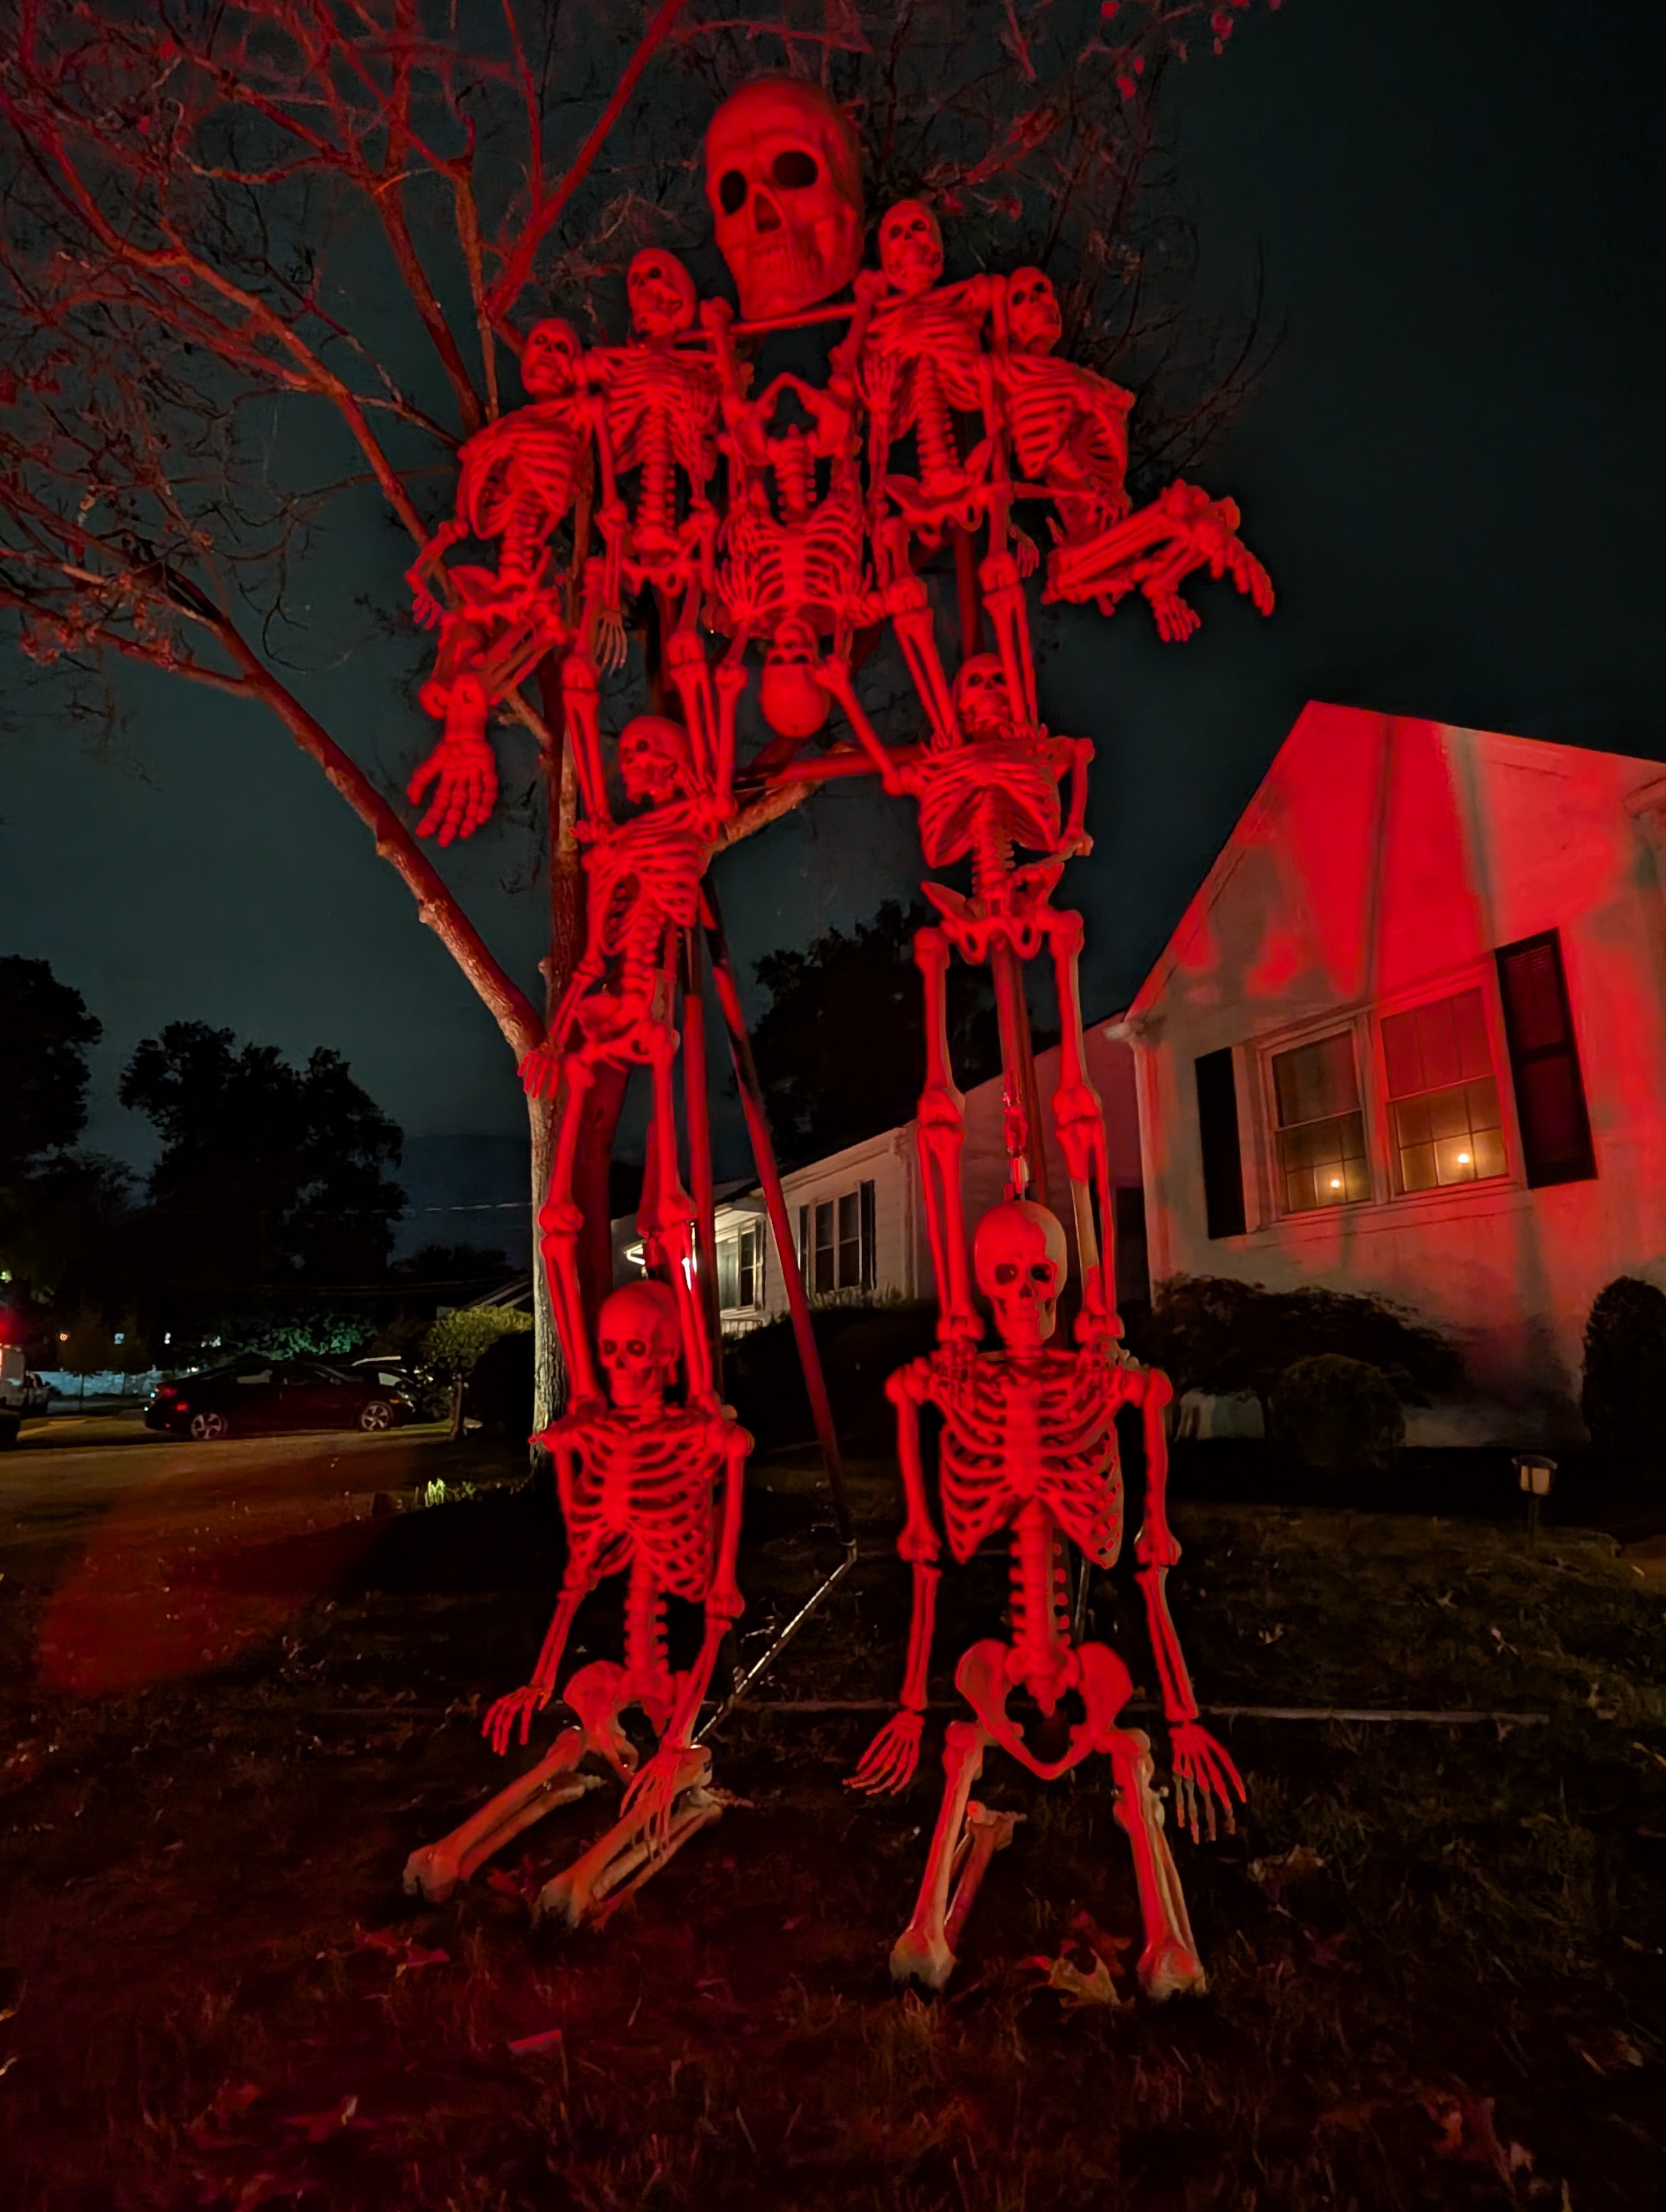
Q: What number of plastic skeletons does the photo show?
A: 9